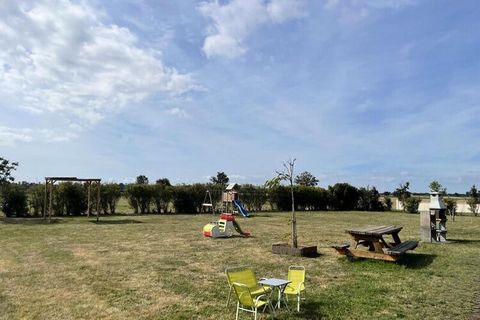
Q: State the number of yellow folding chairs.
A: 3